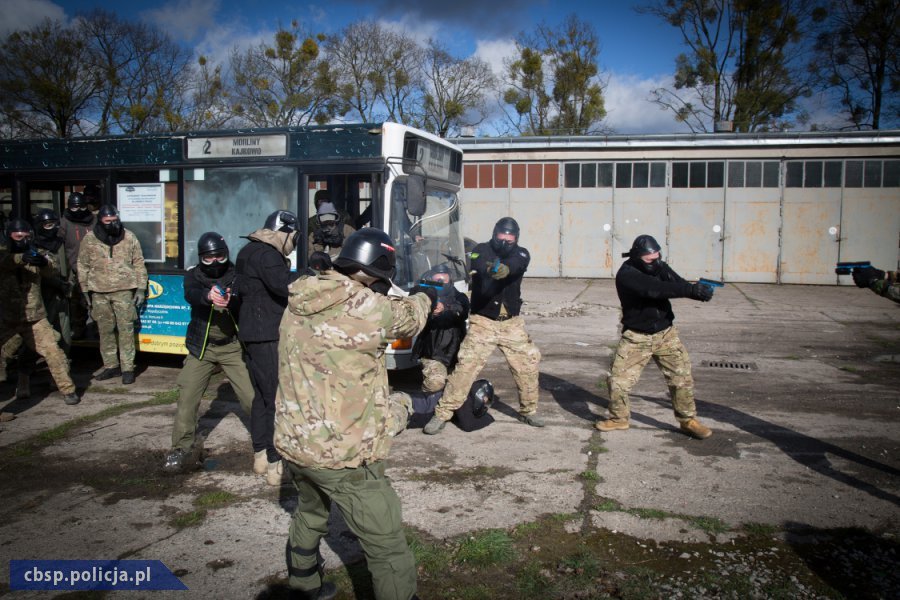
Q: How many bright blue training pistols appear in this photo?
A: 6